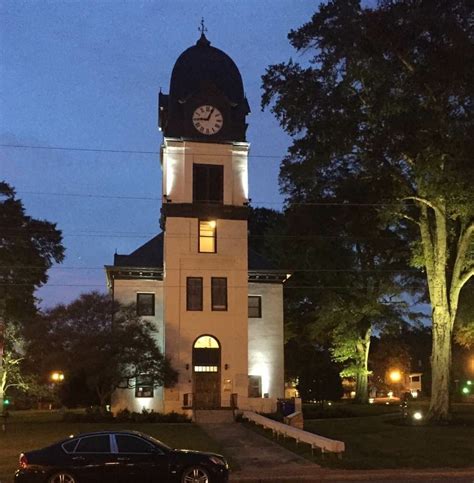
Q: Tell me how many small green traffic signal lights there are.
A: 3